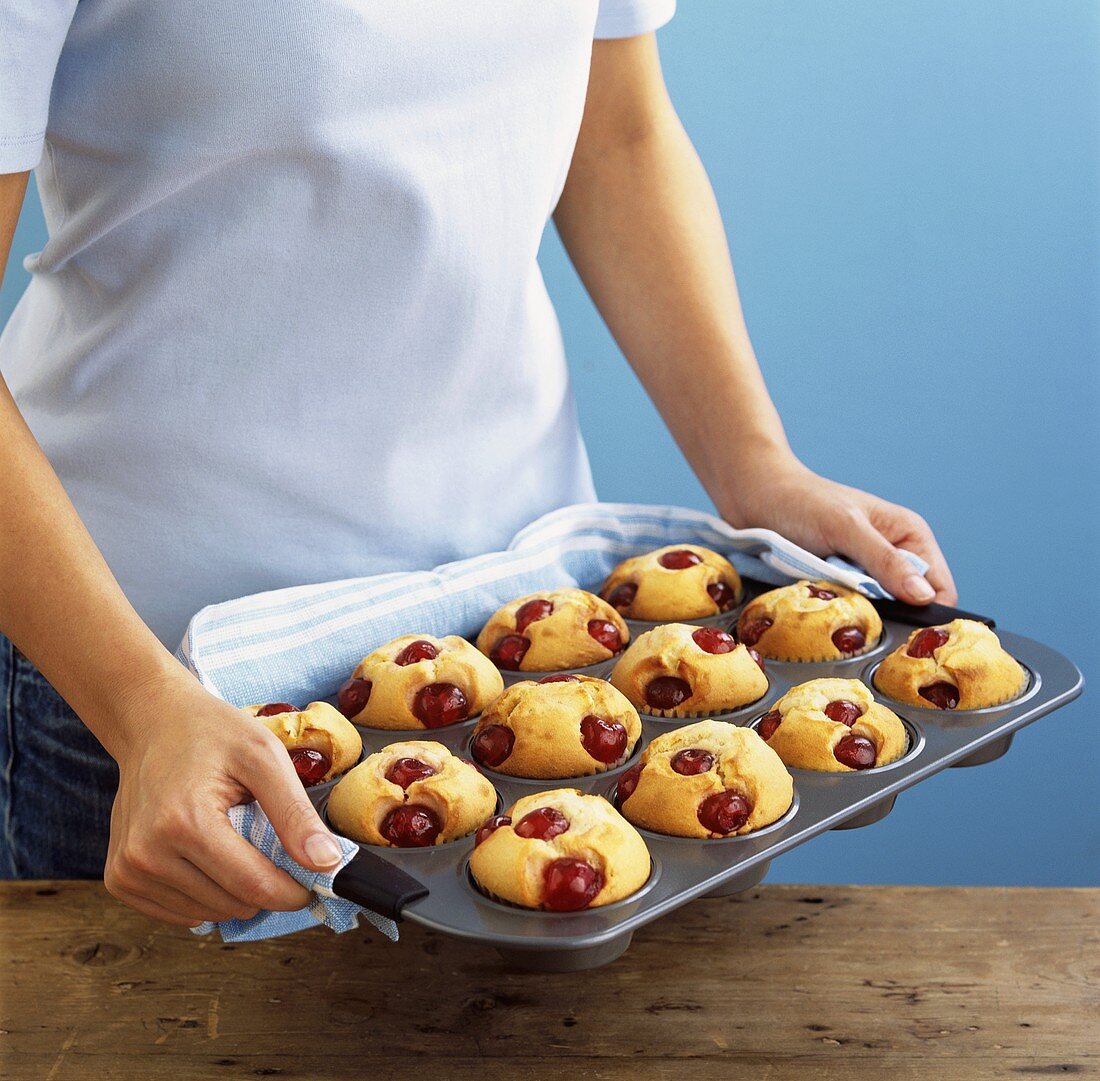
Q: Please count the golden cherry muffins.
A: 12